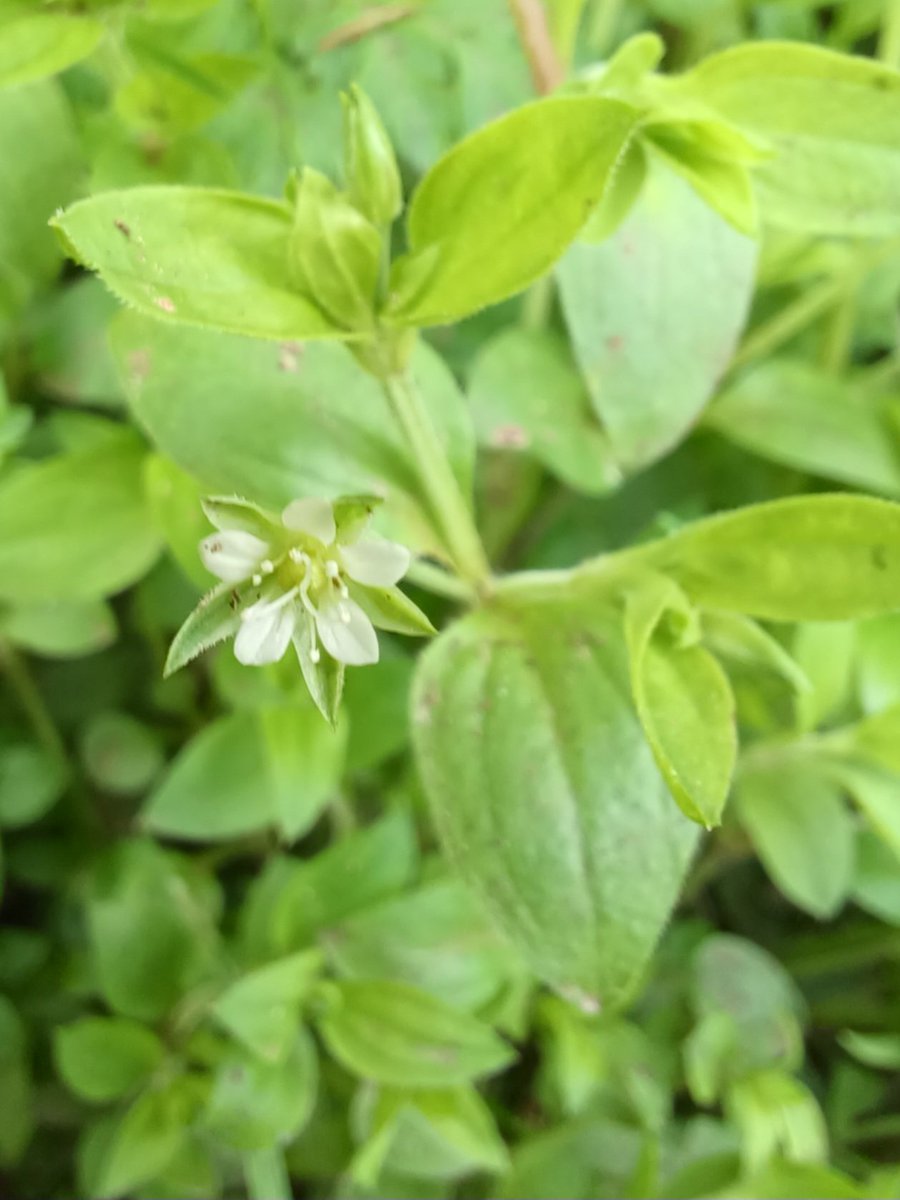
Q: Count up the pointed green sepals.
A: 5